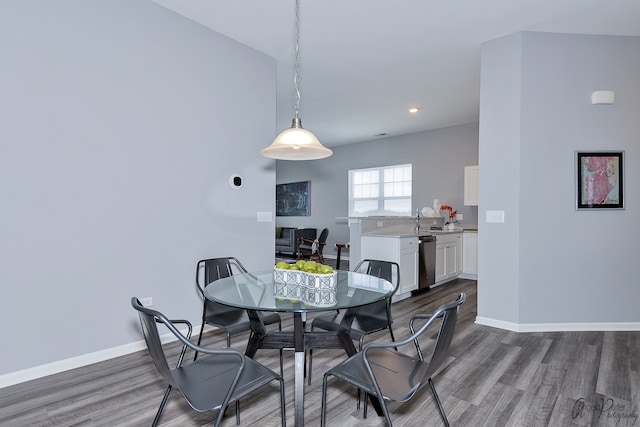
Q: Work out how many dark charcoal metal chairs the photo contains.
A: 4